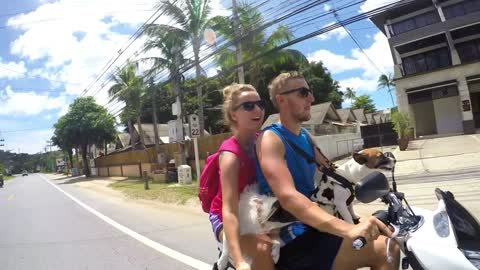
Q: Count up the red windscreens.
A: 0